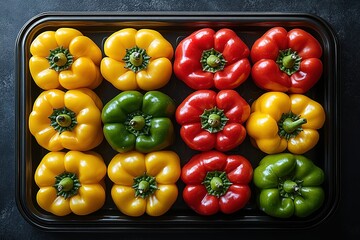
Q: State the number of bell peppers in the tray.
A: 12